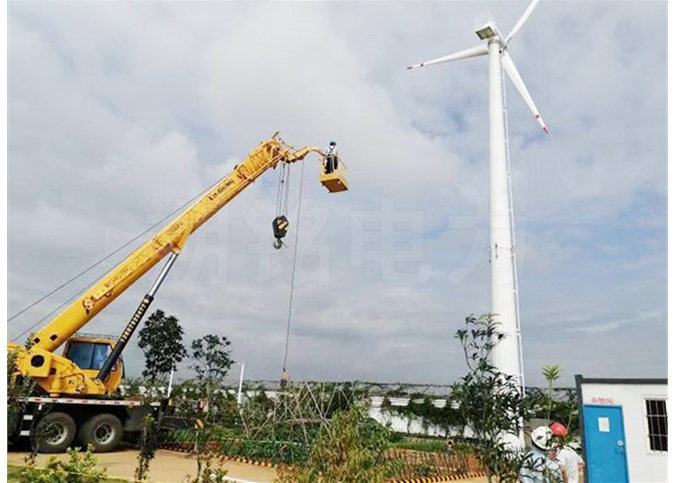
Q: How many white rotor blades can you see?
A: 3